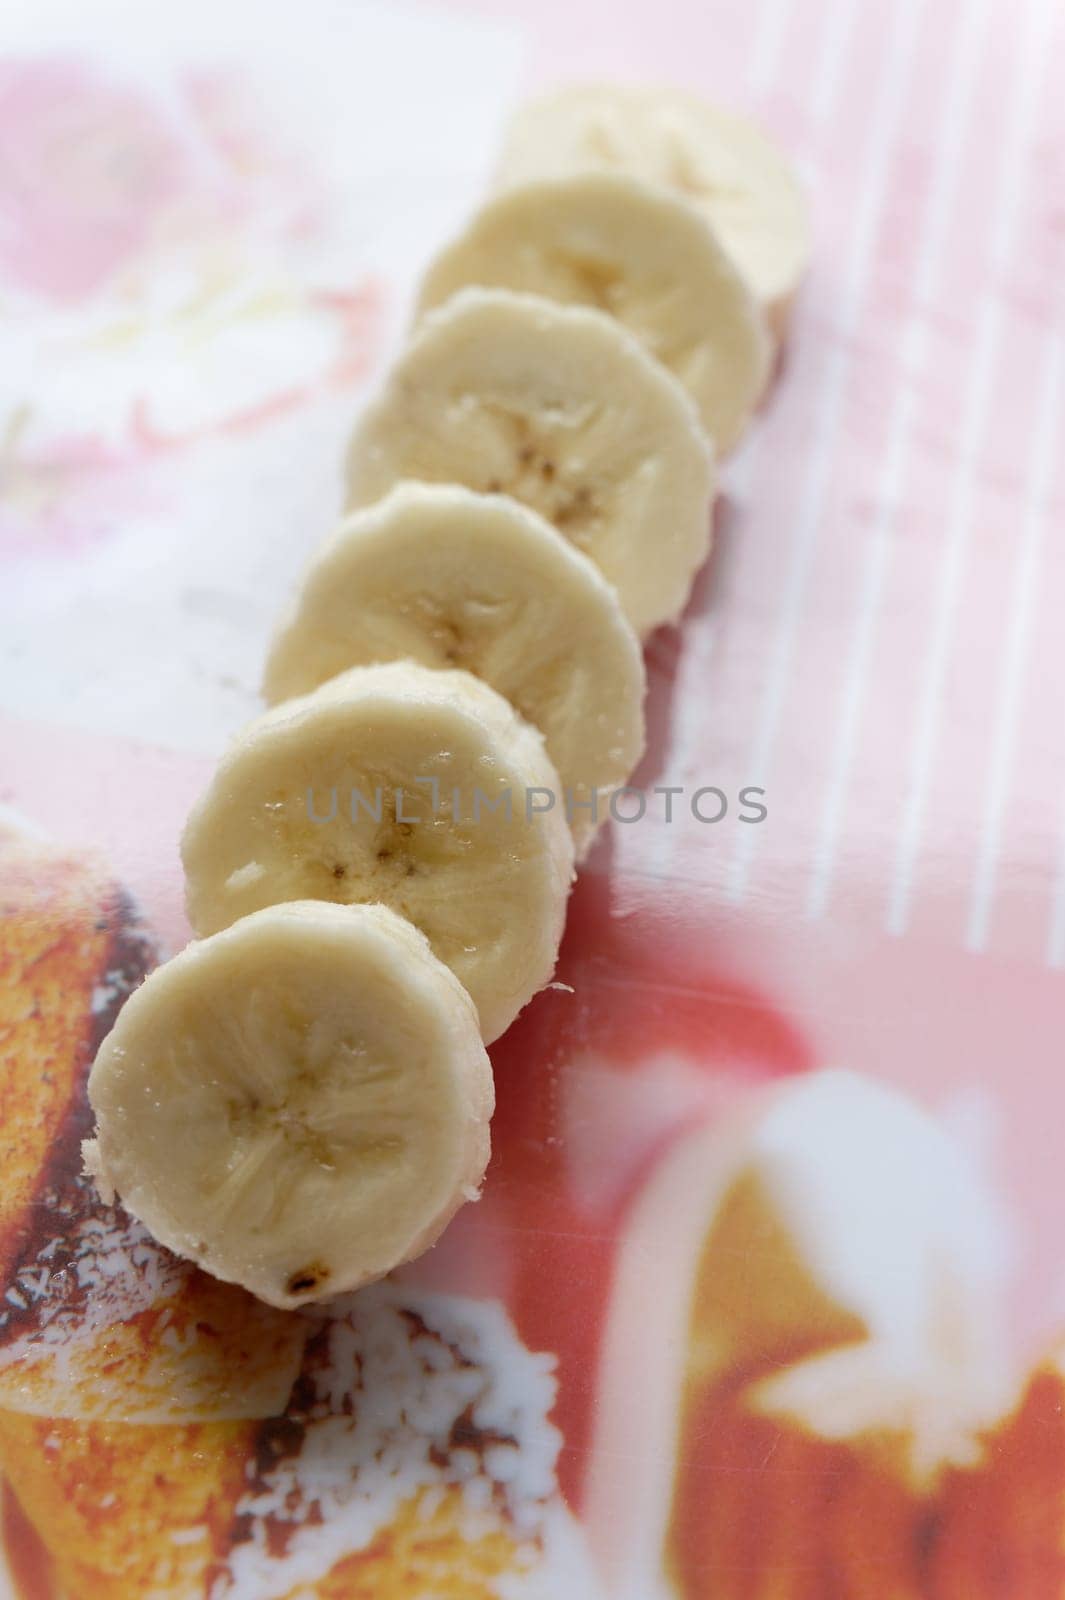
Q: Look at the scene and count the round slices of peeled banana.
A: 6